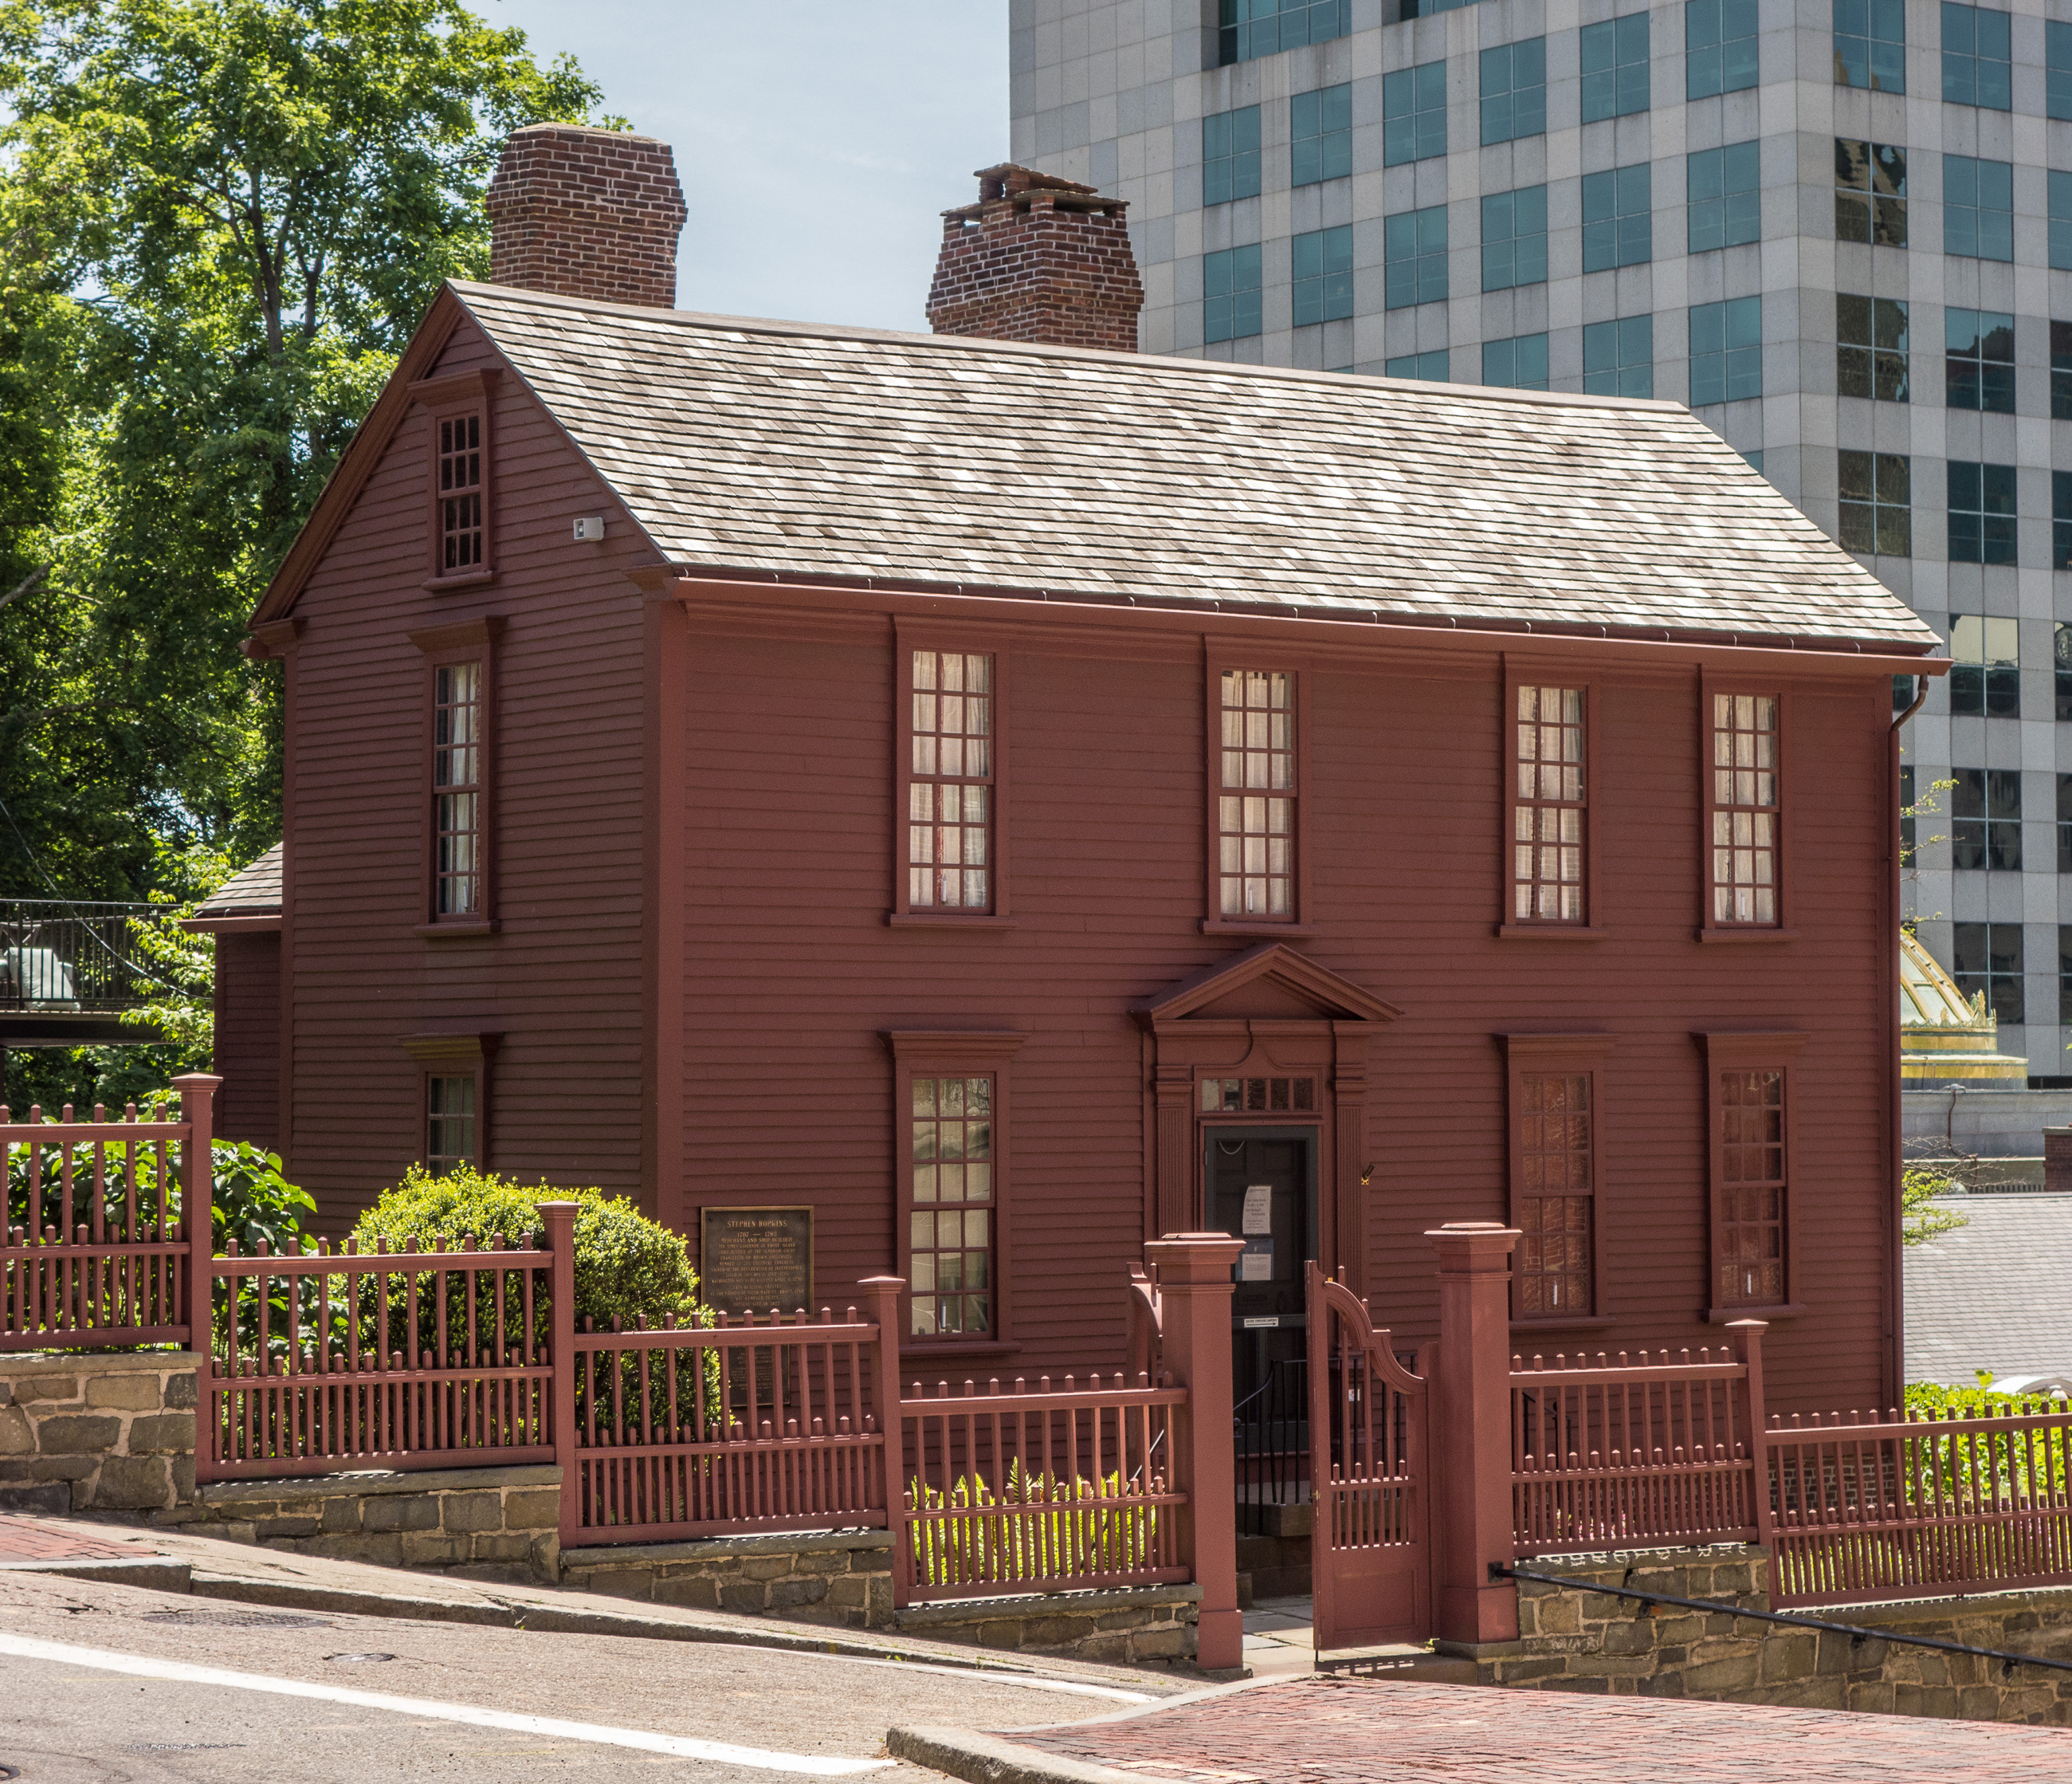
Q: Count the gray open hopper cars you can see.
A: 0